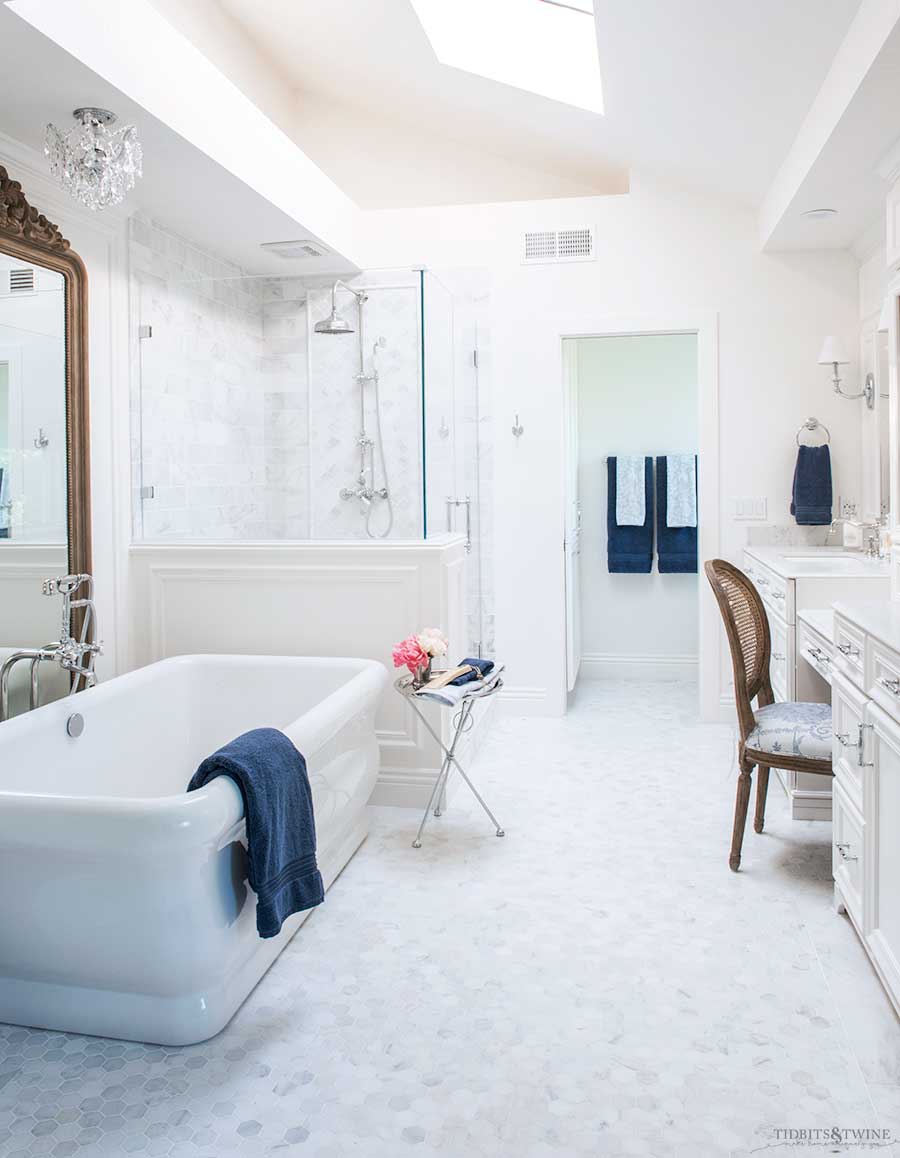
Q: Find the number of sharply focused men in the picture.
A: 0